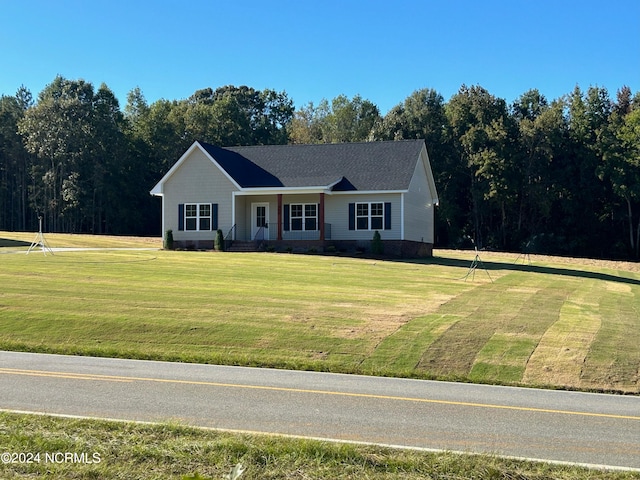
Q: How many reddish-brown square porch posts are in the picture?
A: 2